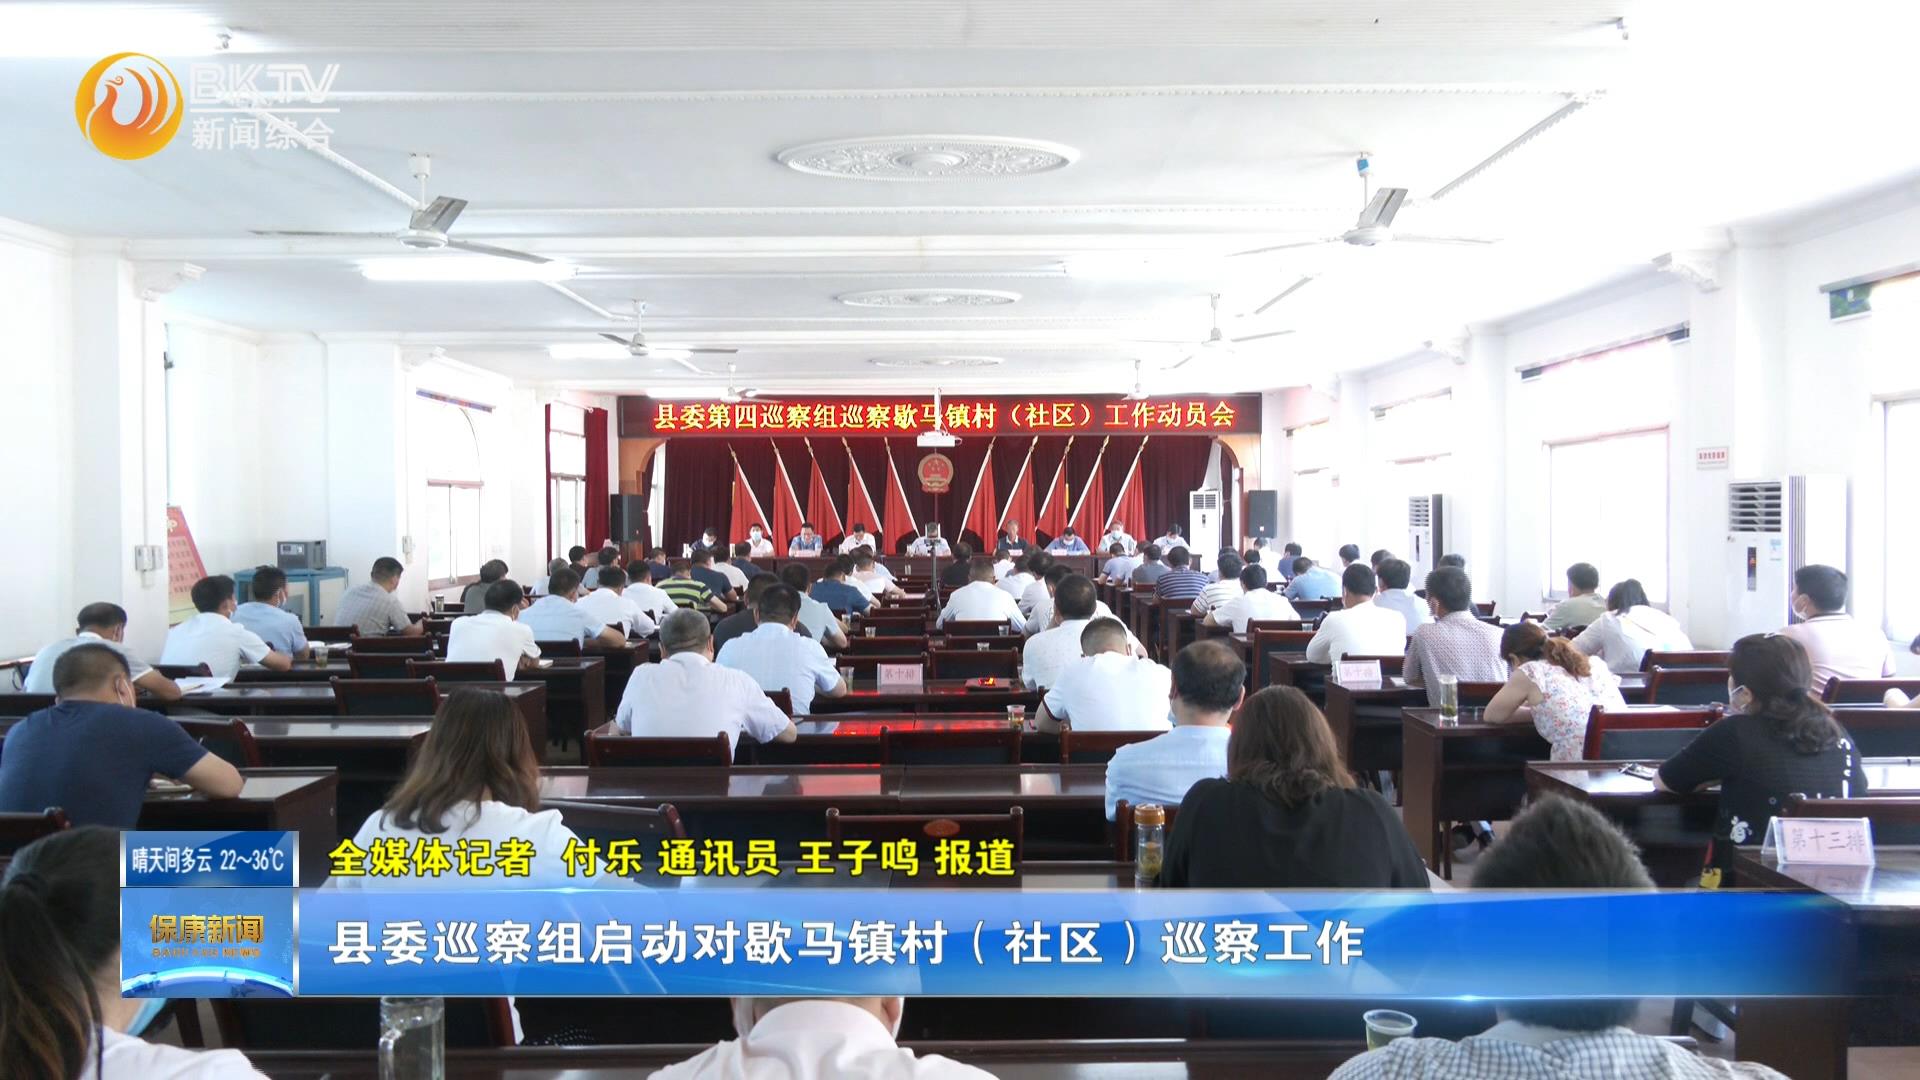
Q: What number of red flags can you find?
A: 10